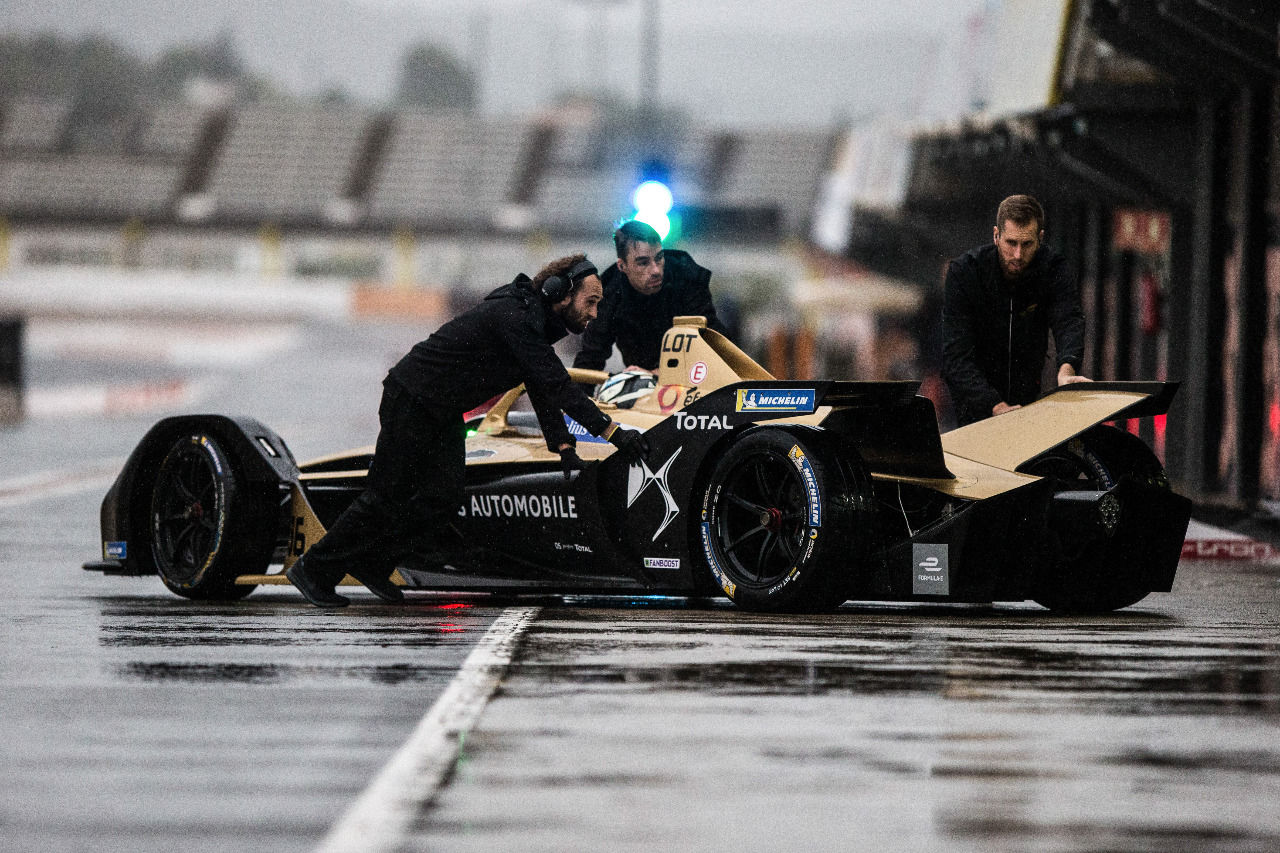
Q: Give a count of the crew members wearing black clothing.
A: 3